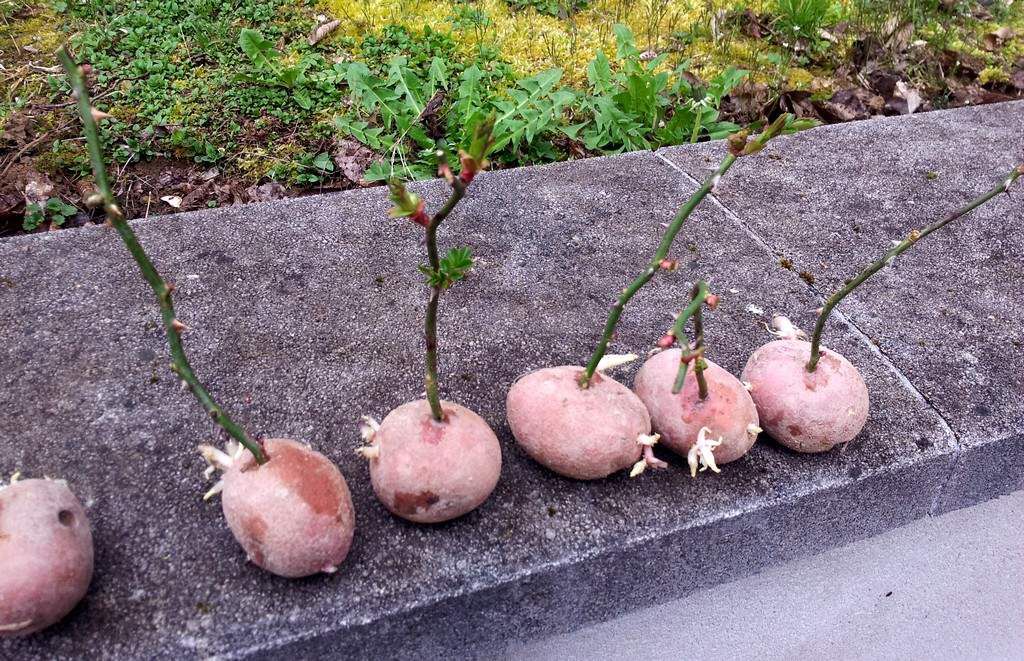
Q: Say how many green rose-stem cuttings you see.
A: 5